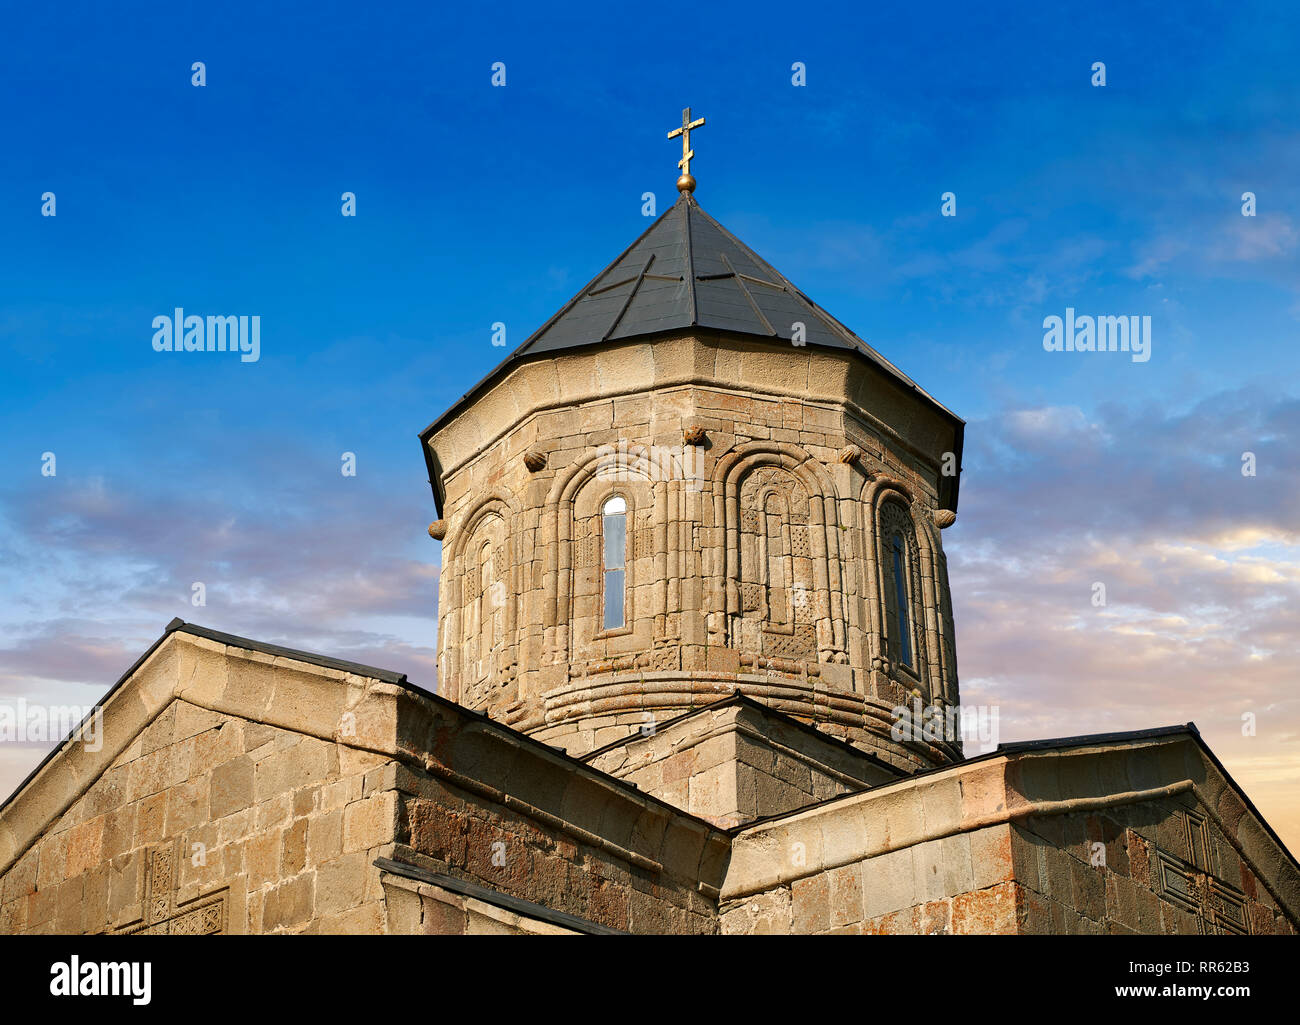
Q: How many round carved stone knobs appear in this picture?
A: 5